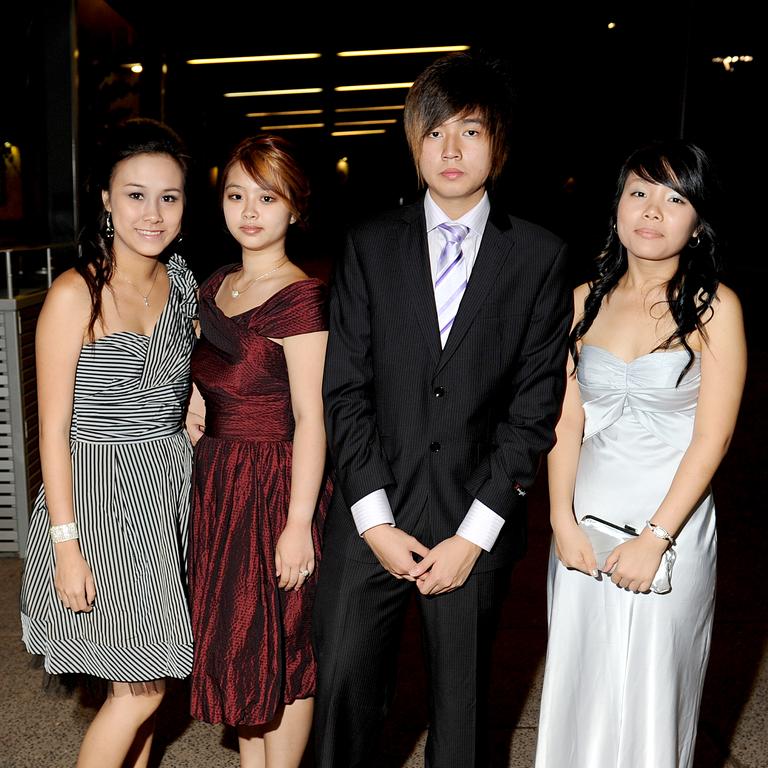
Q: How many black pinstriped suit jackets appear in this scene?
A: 1